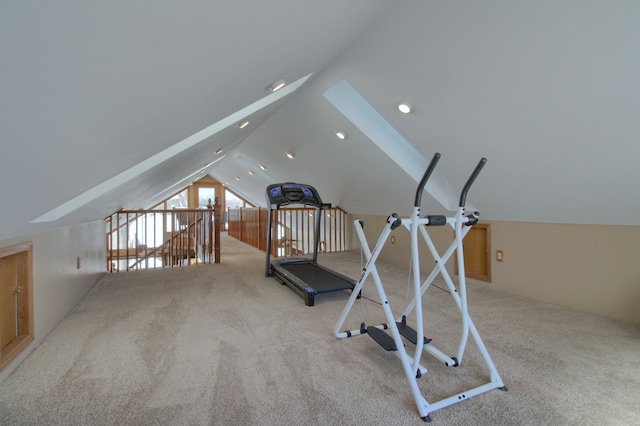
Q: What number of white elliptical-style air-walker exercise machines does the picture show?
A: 1